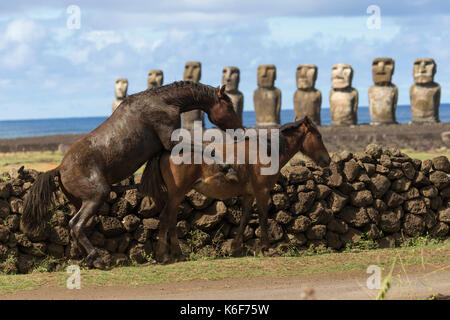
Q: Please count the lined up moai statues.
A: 9